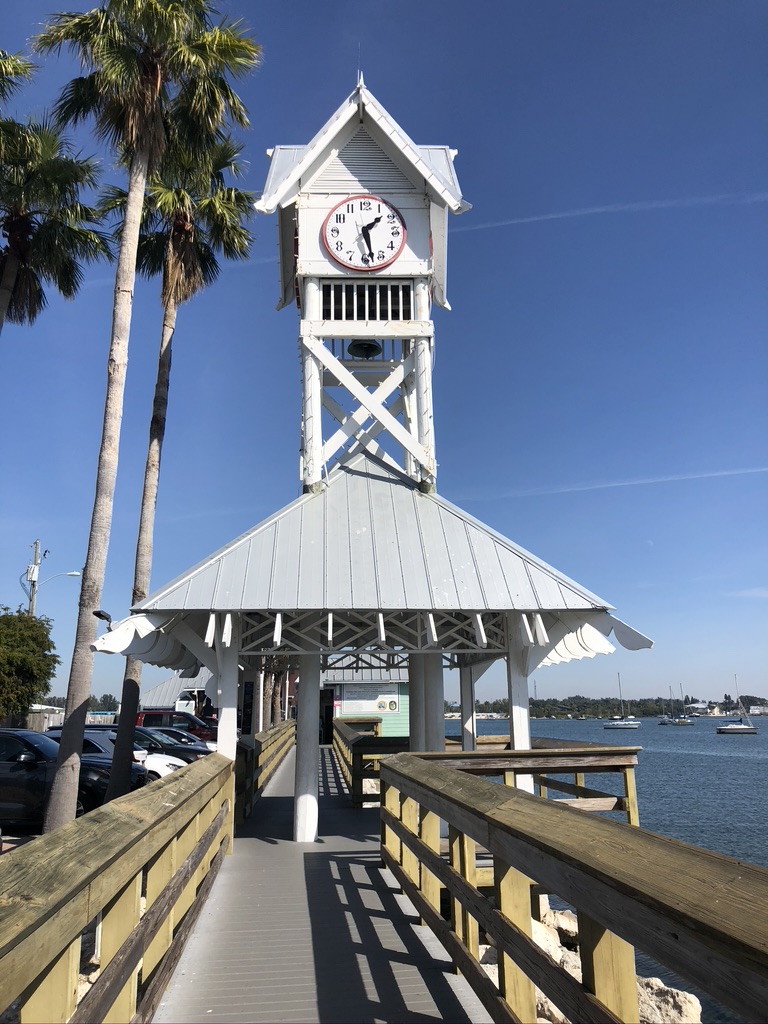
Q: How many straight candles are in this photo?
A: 0